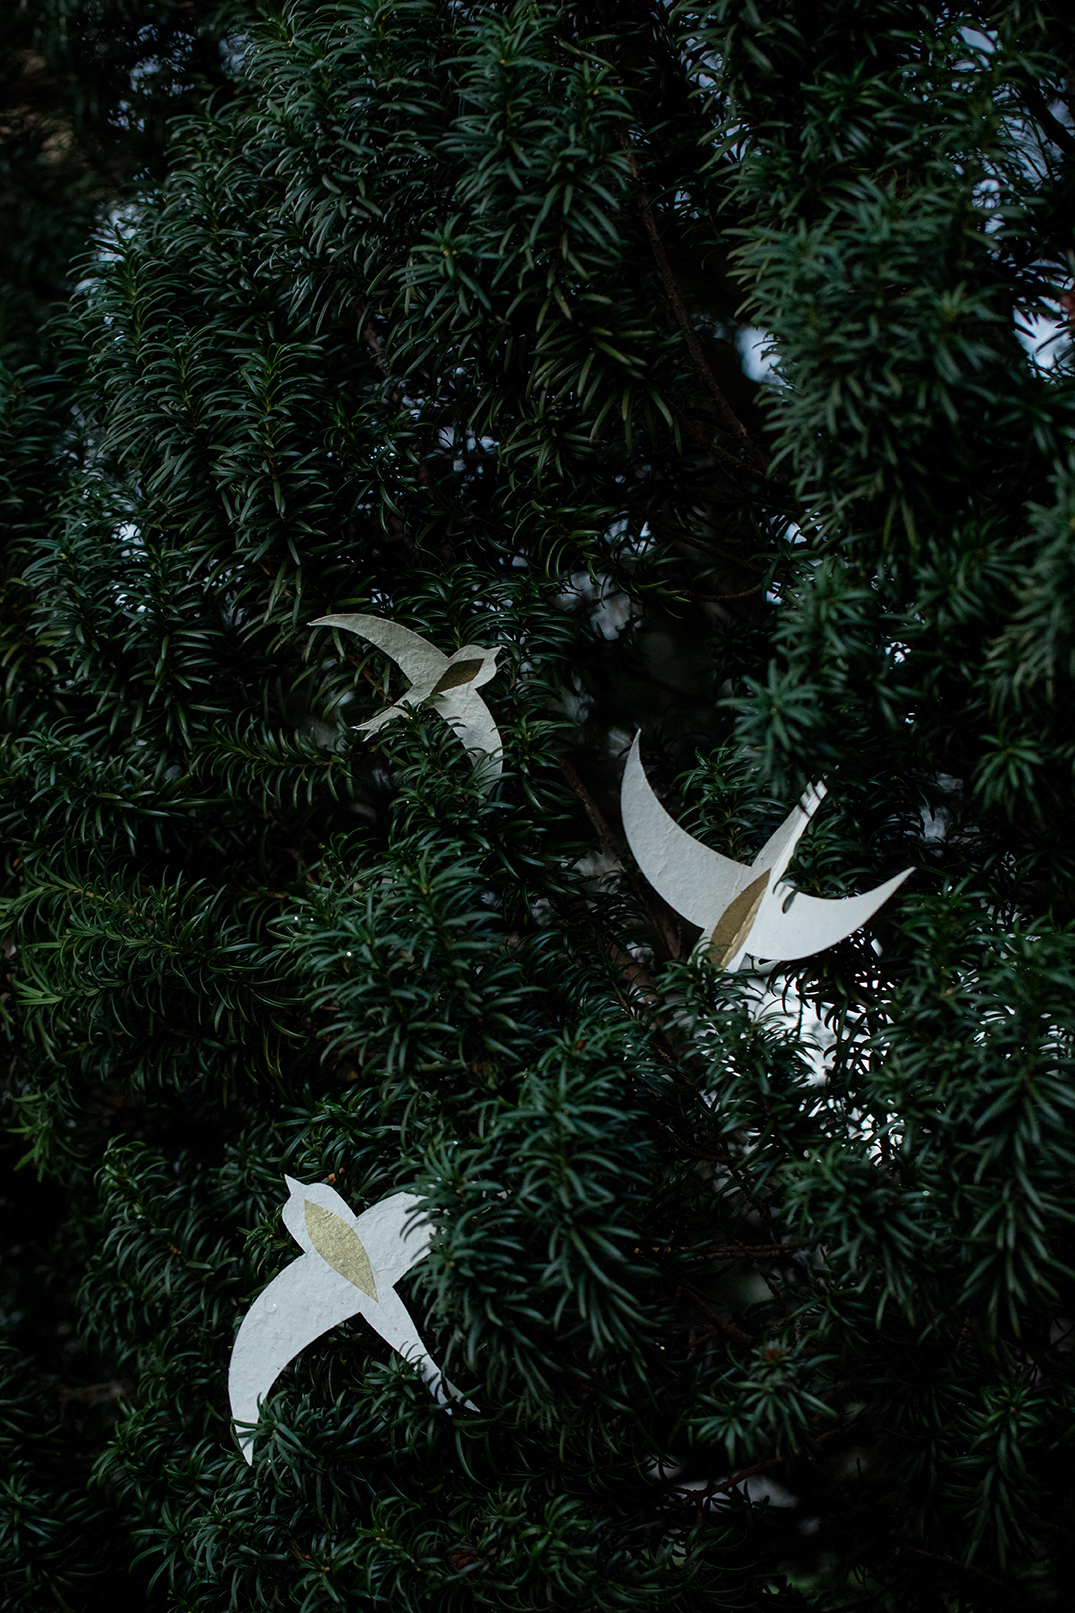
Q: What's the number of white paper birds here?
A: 3